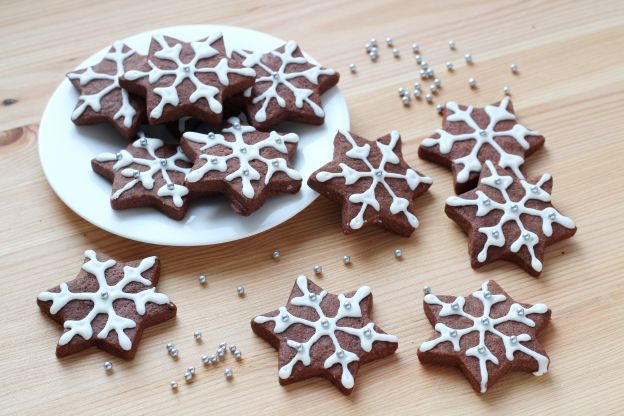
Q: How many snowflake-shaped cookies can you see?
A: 11